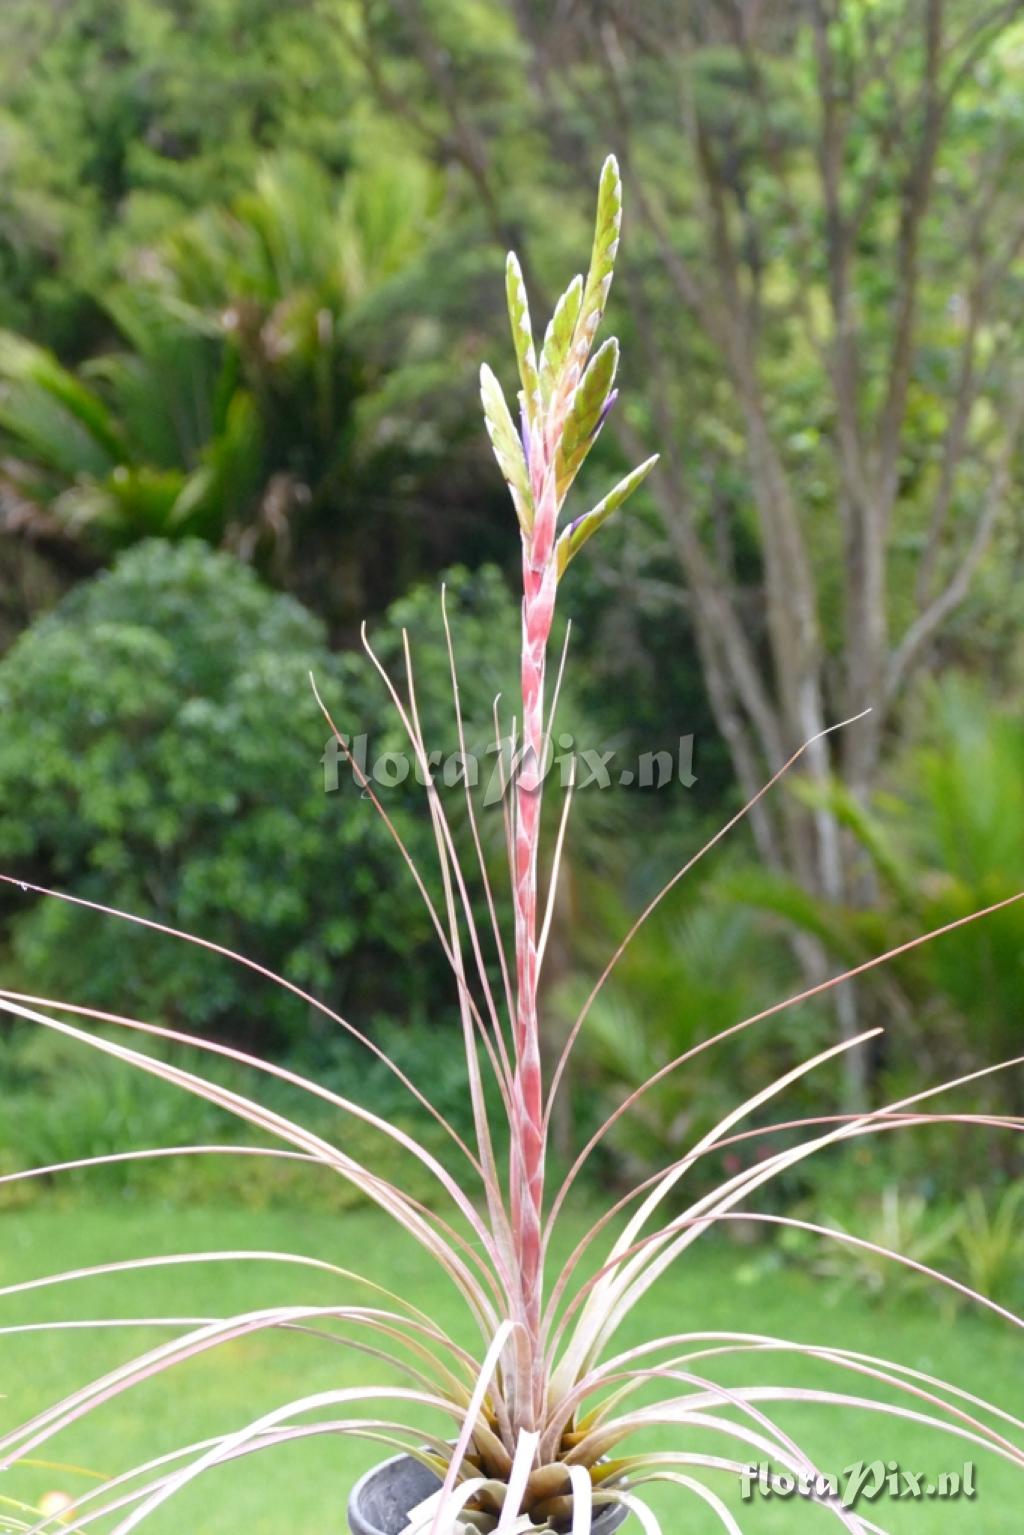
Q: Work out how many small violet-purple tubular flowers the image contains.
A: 3